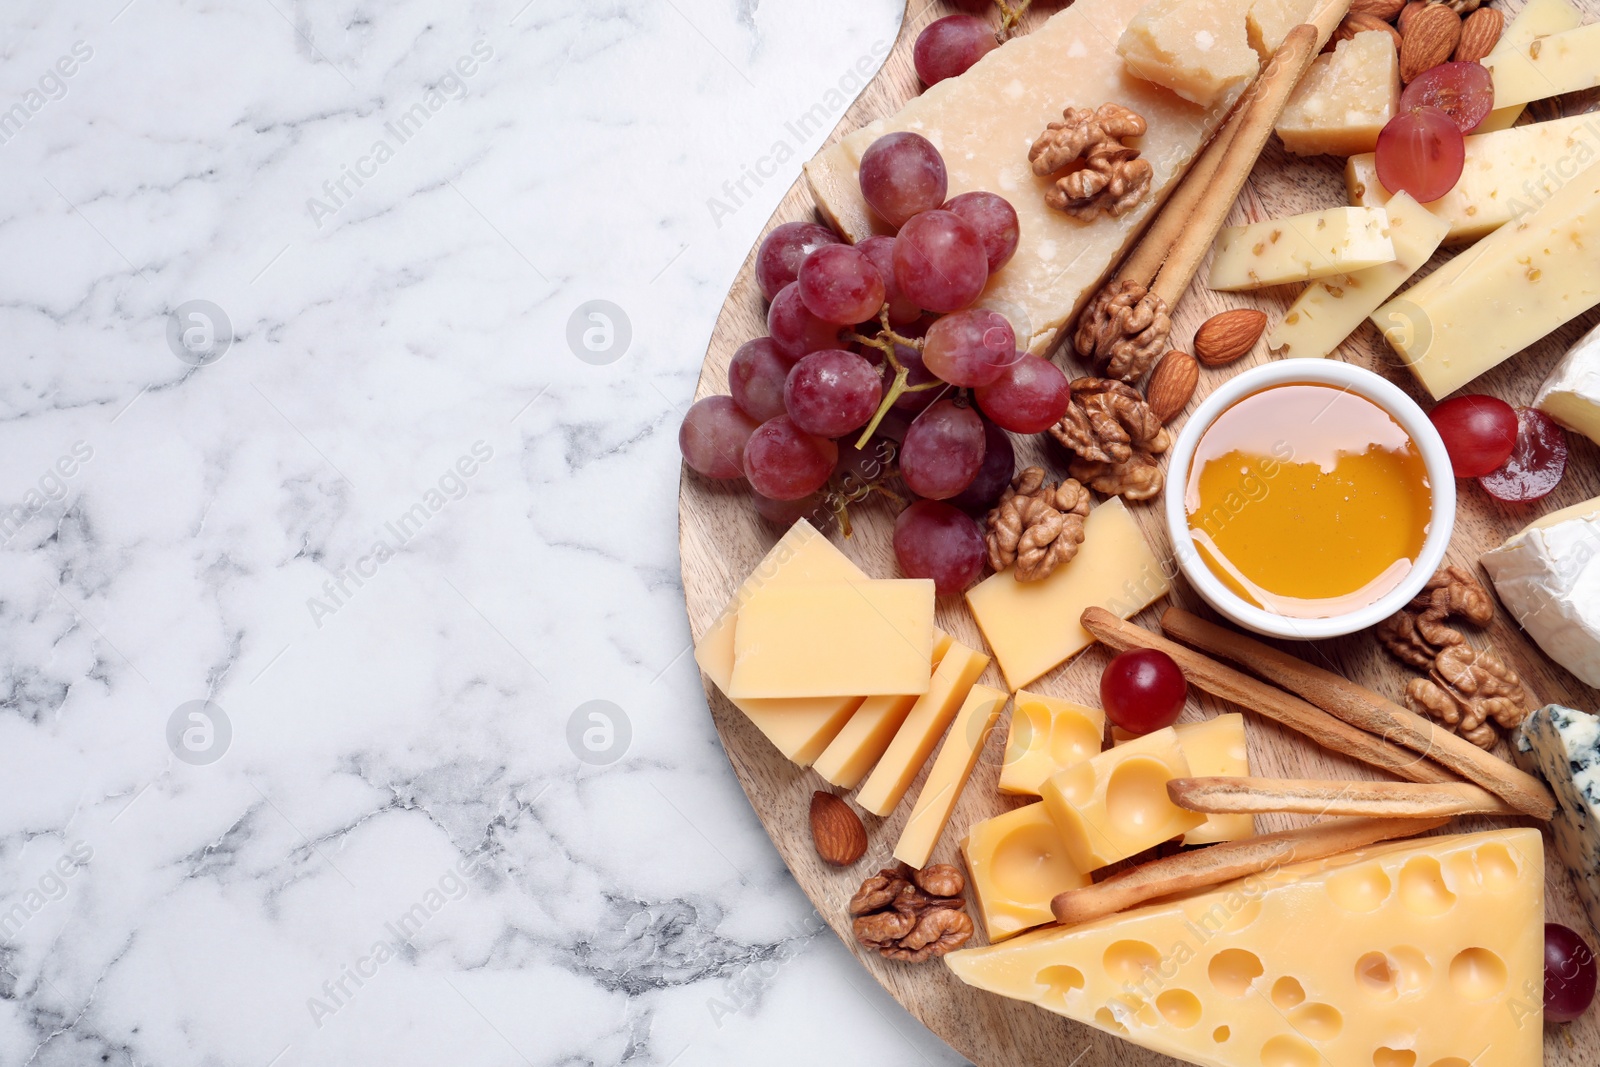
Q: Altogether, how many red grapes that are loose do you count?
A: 6